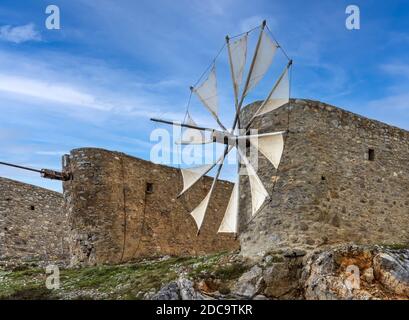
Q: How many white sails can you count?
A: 10